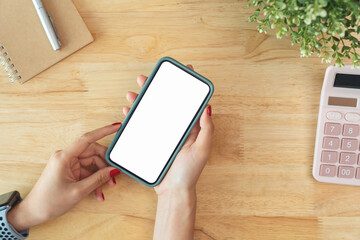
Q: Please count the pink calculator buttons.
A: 8